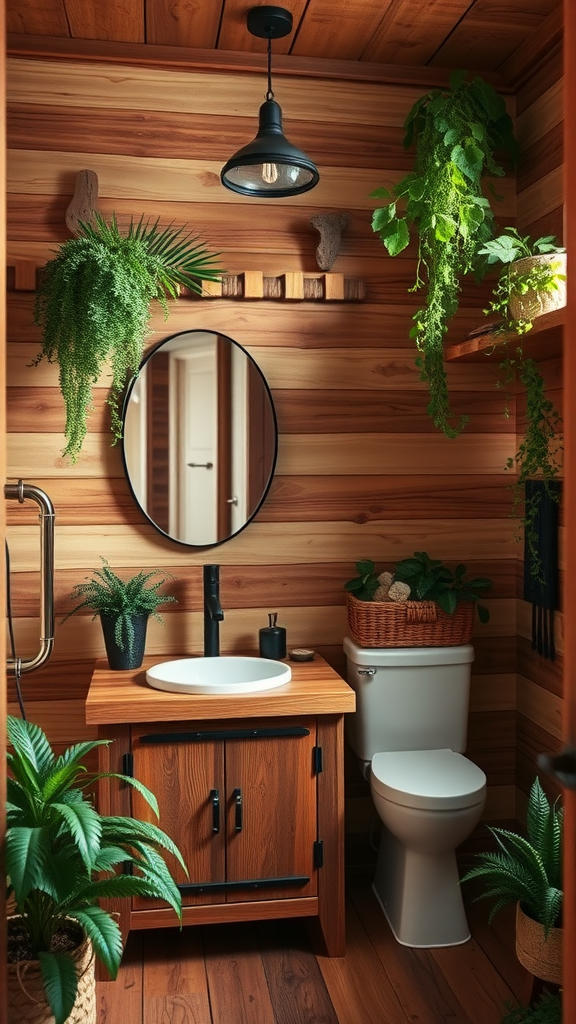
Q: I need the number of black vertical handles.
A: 2